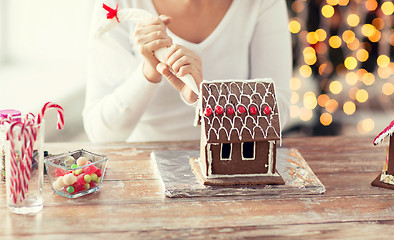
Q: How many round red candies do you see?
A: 6